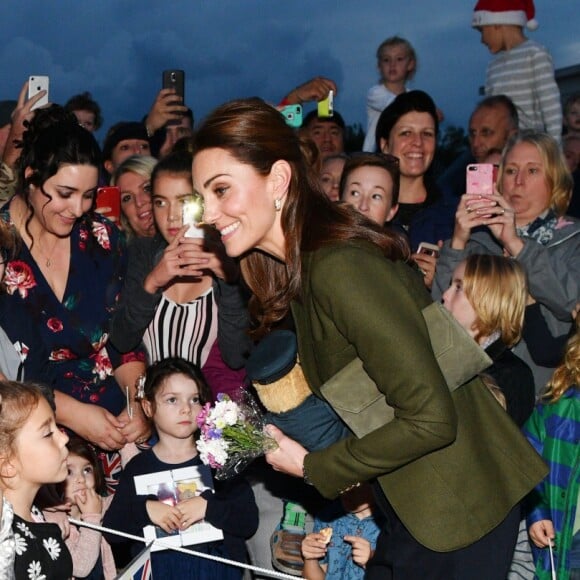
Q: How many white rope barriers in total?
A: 1